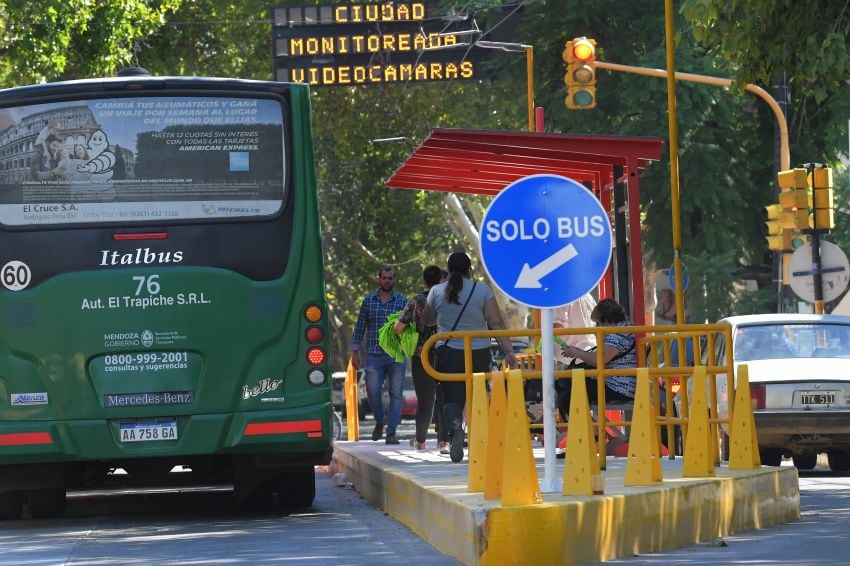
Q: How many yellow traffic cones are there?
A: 7